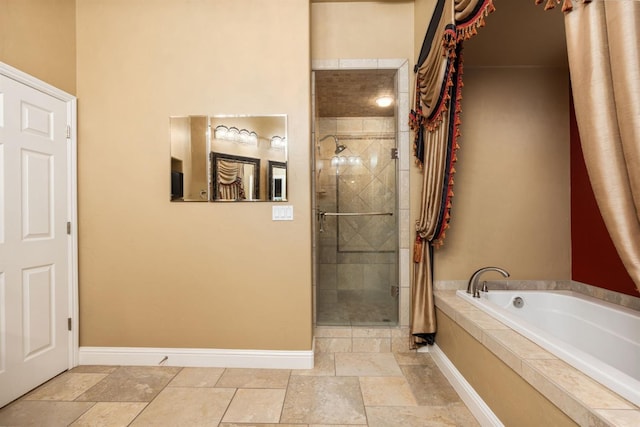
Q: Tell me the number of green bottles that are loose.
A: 0